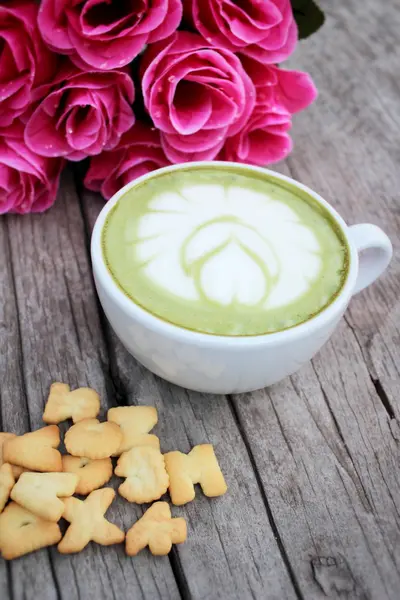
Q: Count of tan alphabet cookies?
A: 13